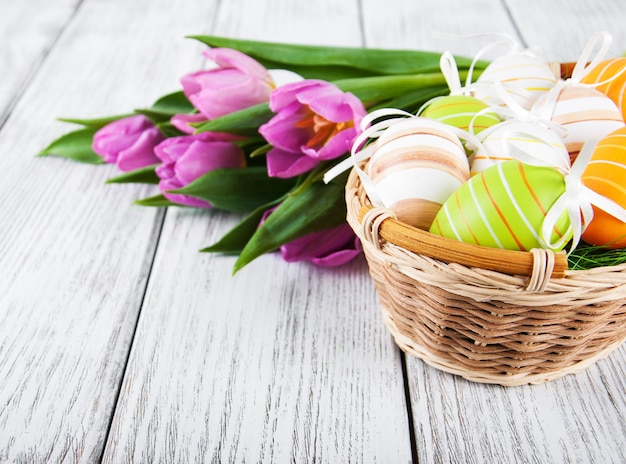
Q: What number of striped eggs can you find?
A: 8